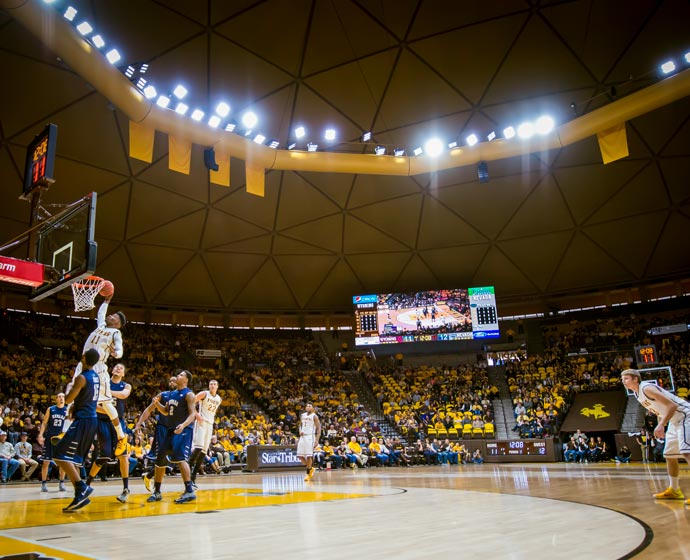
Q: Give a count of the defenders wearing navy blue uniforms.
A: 5